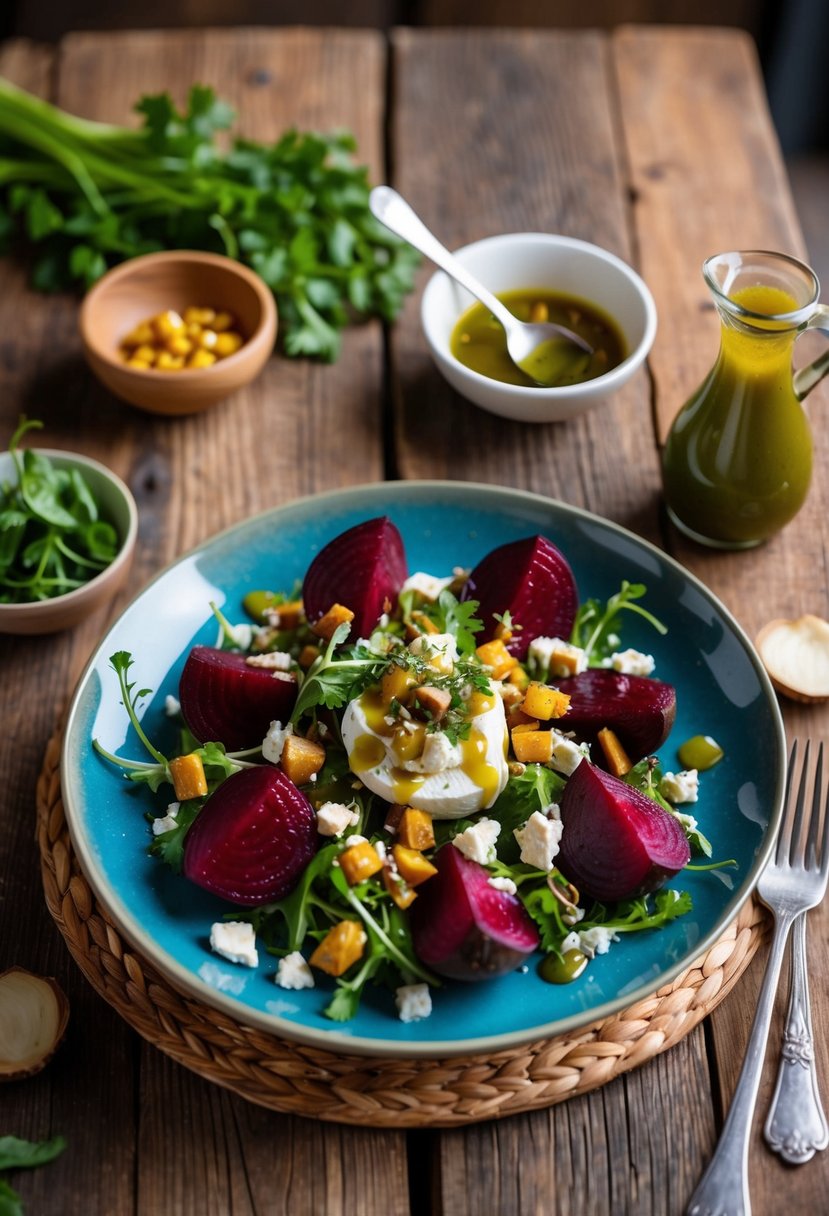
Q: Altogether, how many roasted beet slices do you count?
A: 7